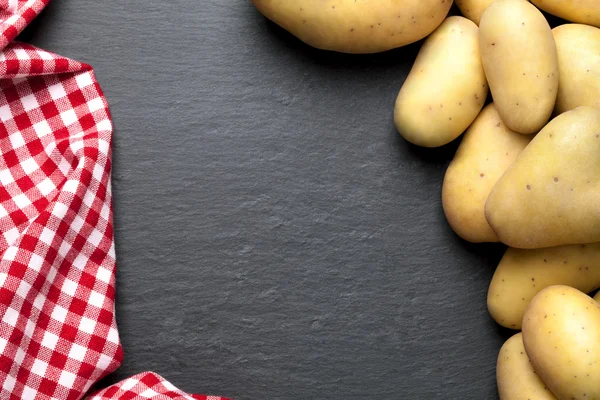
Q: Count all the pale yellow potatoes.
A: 12